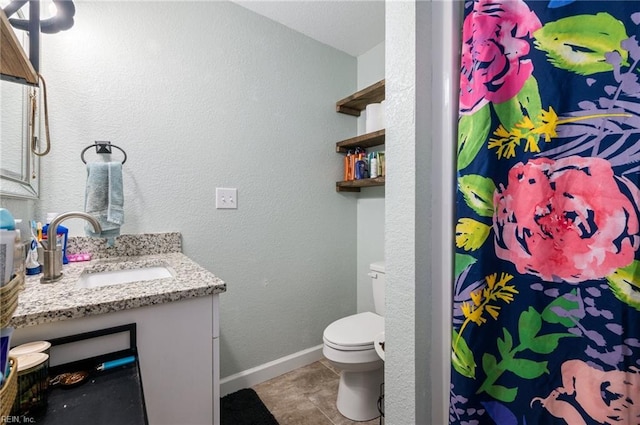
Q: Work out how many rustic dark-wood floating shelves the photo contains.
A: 3